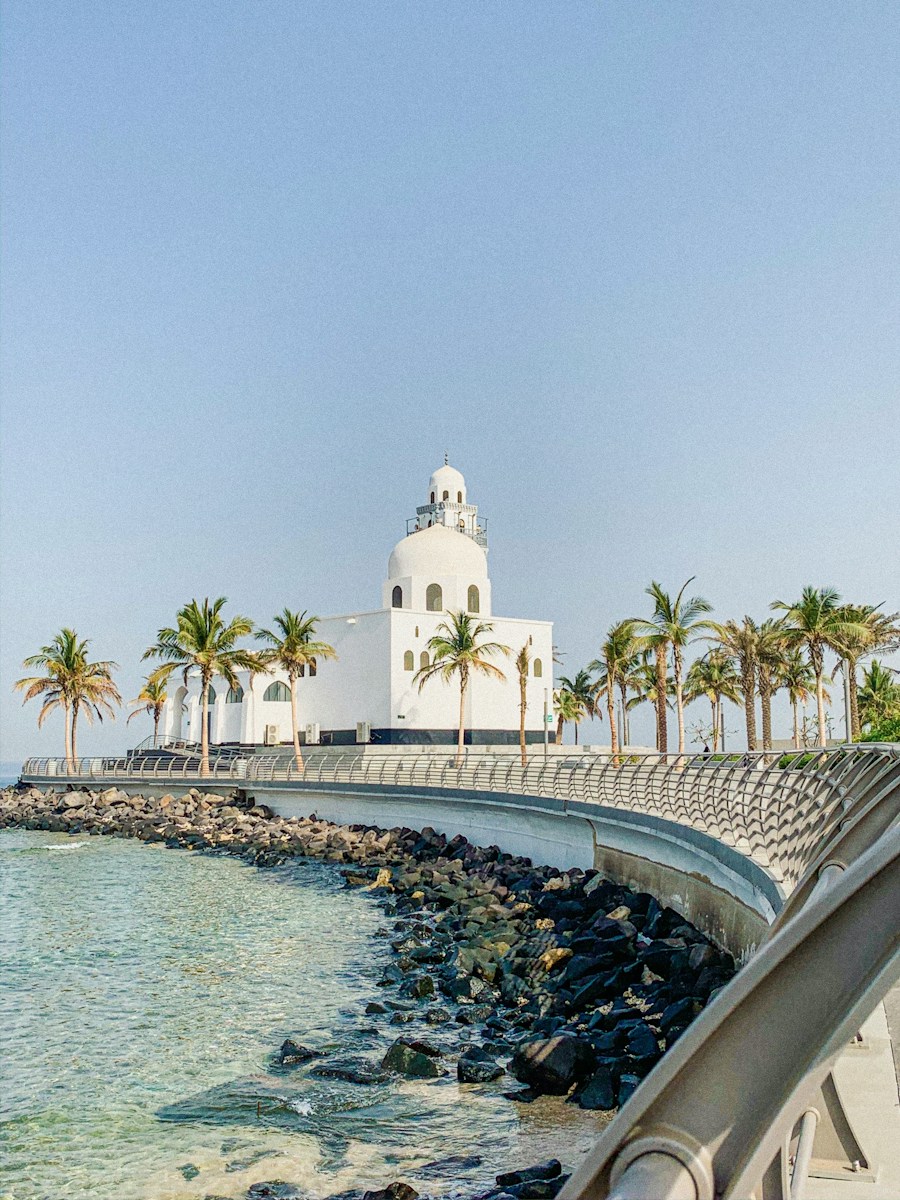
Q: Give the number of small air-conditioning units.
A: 3